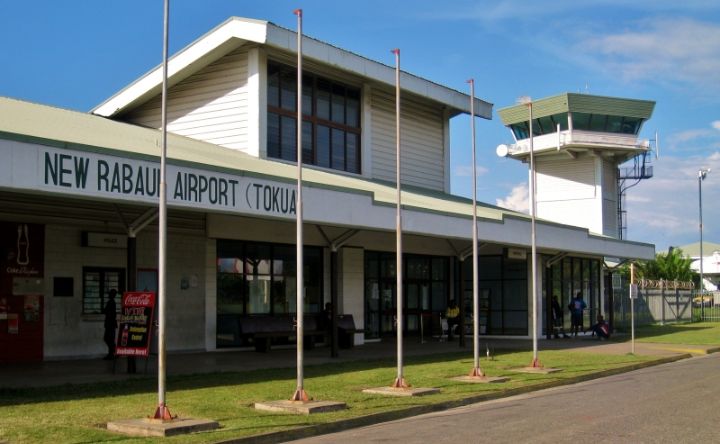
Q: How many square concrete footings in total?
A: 5